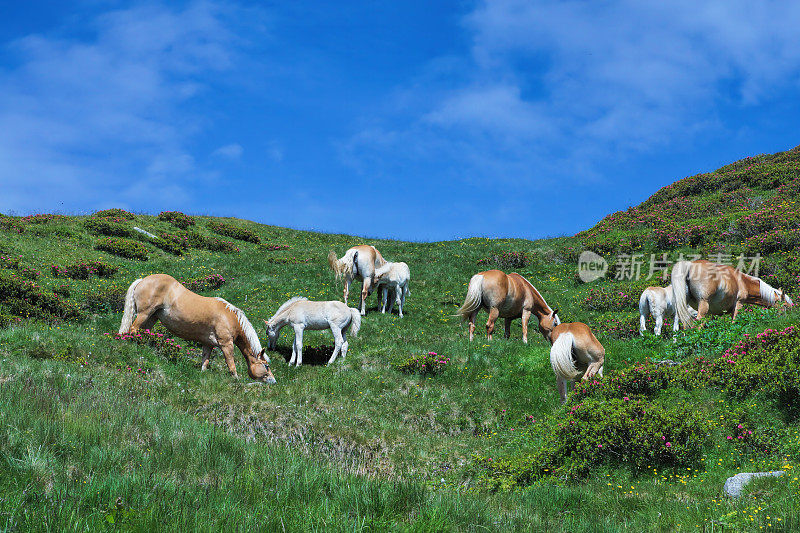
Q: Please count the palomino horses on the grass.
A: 5